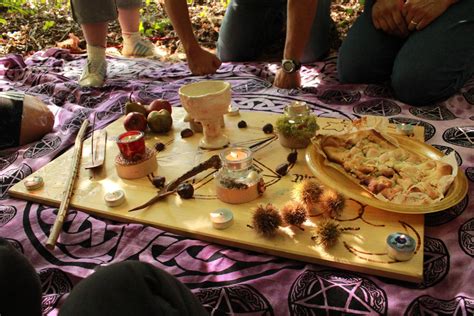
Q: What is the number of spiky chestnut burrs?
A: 5